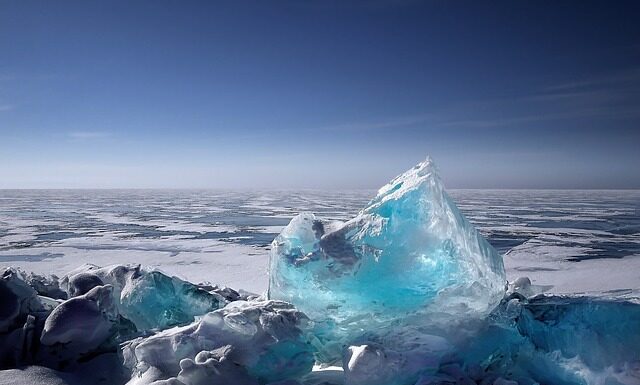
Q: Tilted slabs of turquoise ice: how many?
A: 1